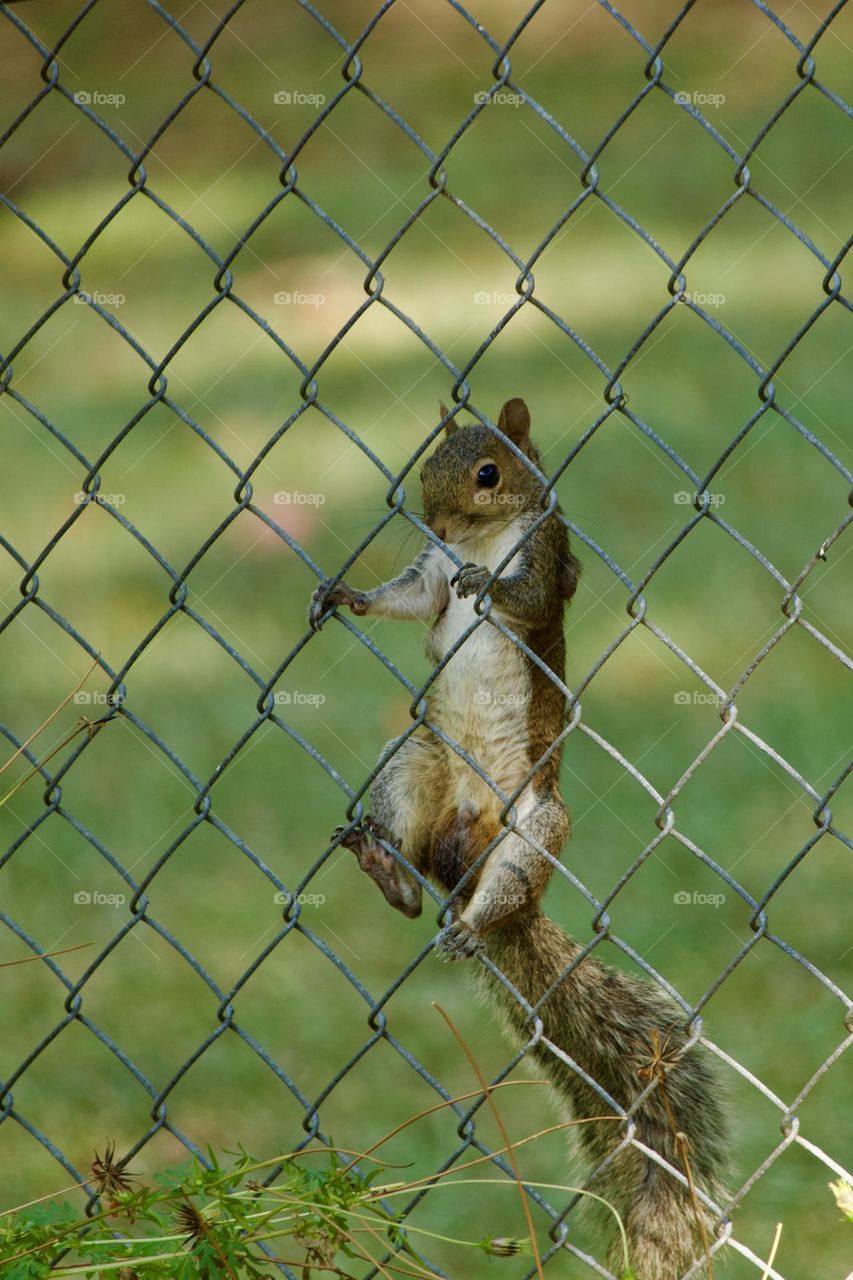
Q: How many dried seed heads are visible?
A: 3